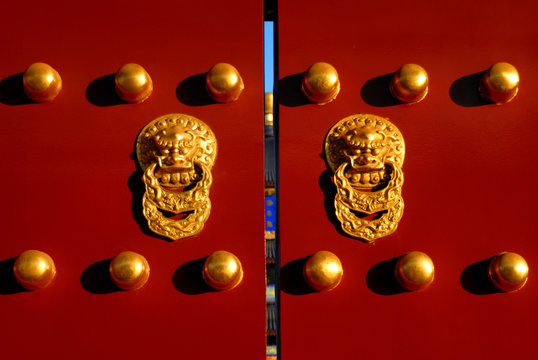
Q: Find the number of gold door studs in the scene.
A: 12